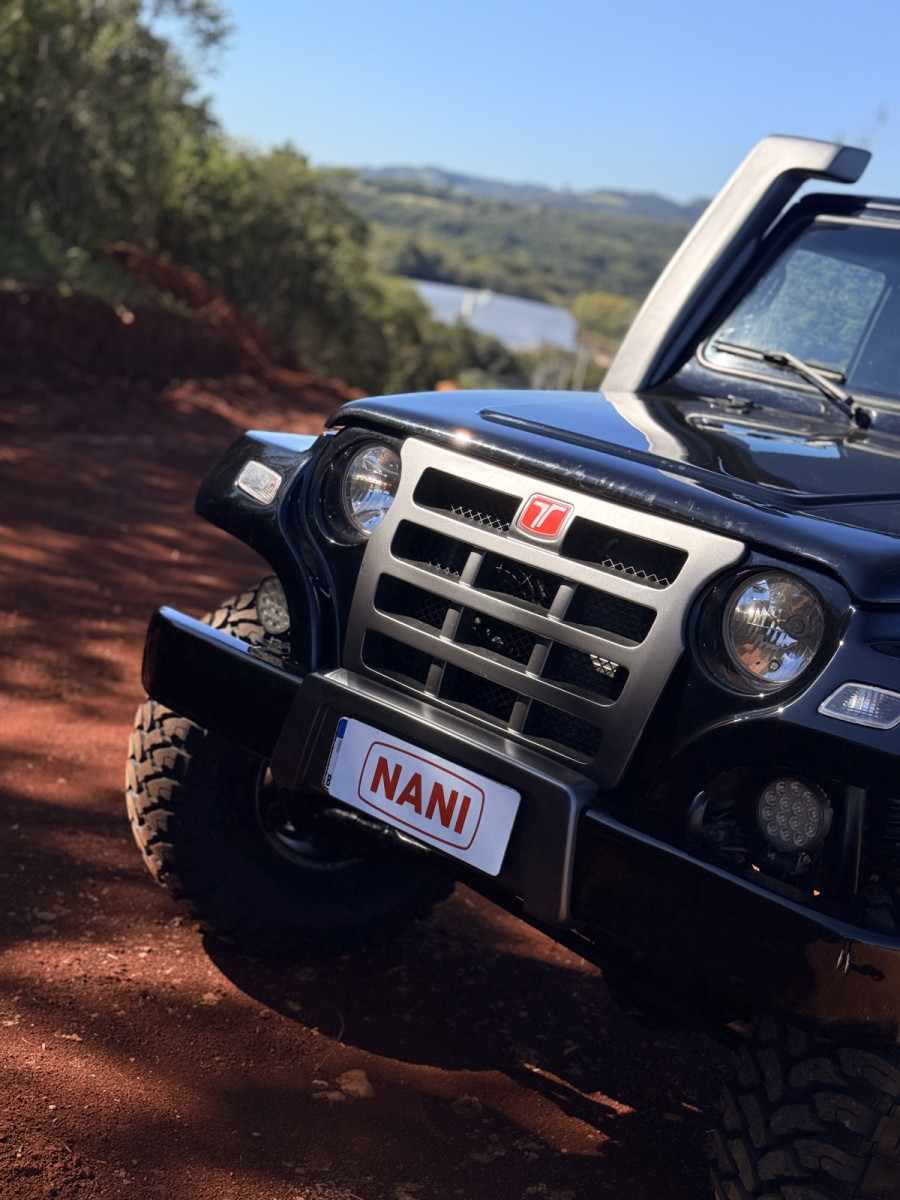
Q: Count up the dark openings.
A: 11